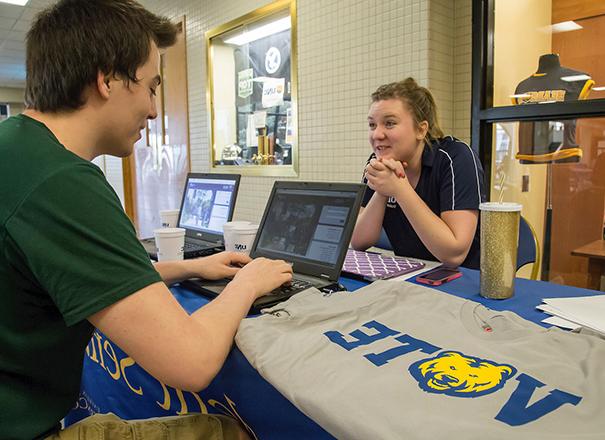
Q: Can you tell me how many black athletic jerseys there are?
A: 1